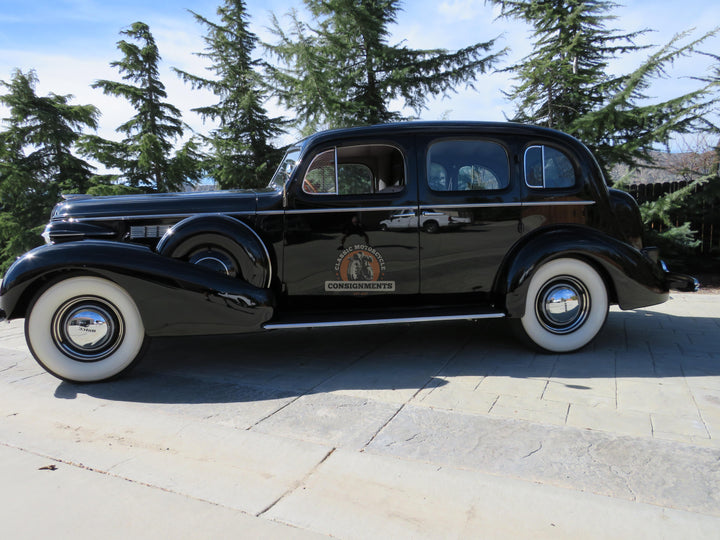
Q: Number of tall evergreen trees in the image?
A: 5